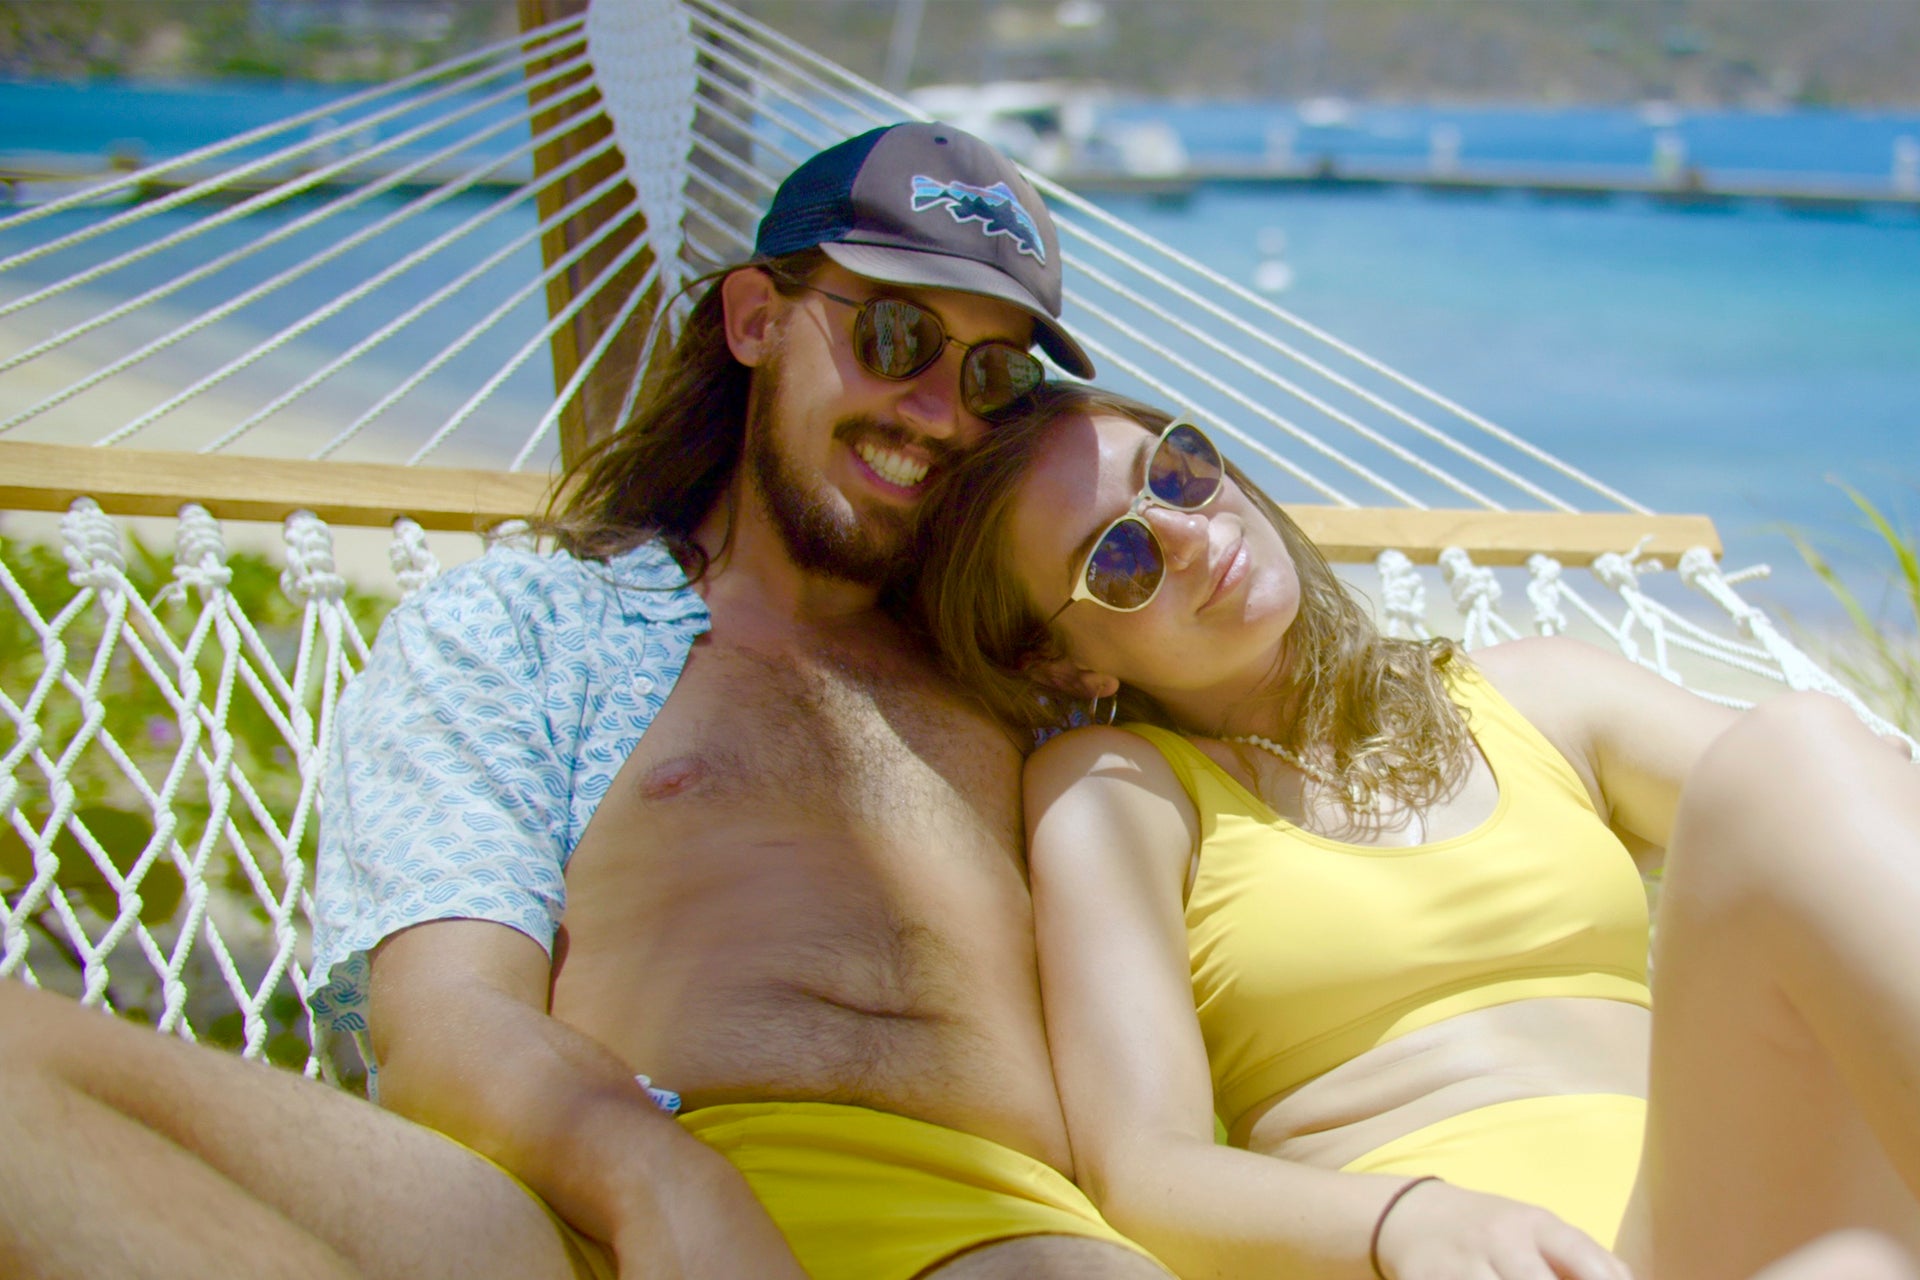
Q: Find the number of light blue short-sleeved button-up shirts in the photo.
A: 1